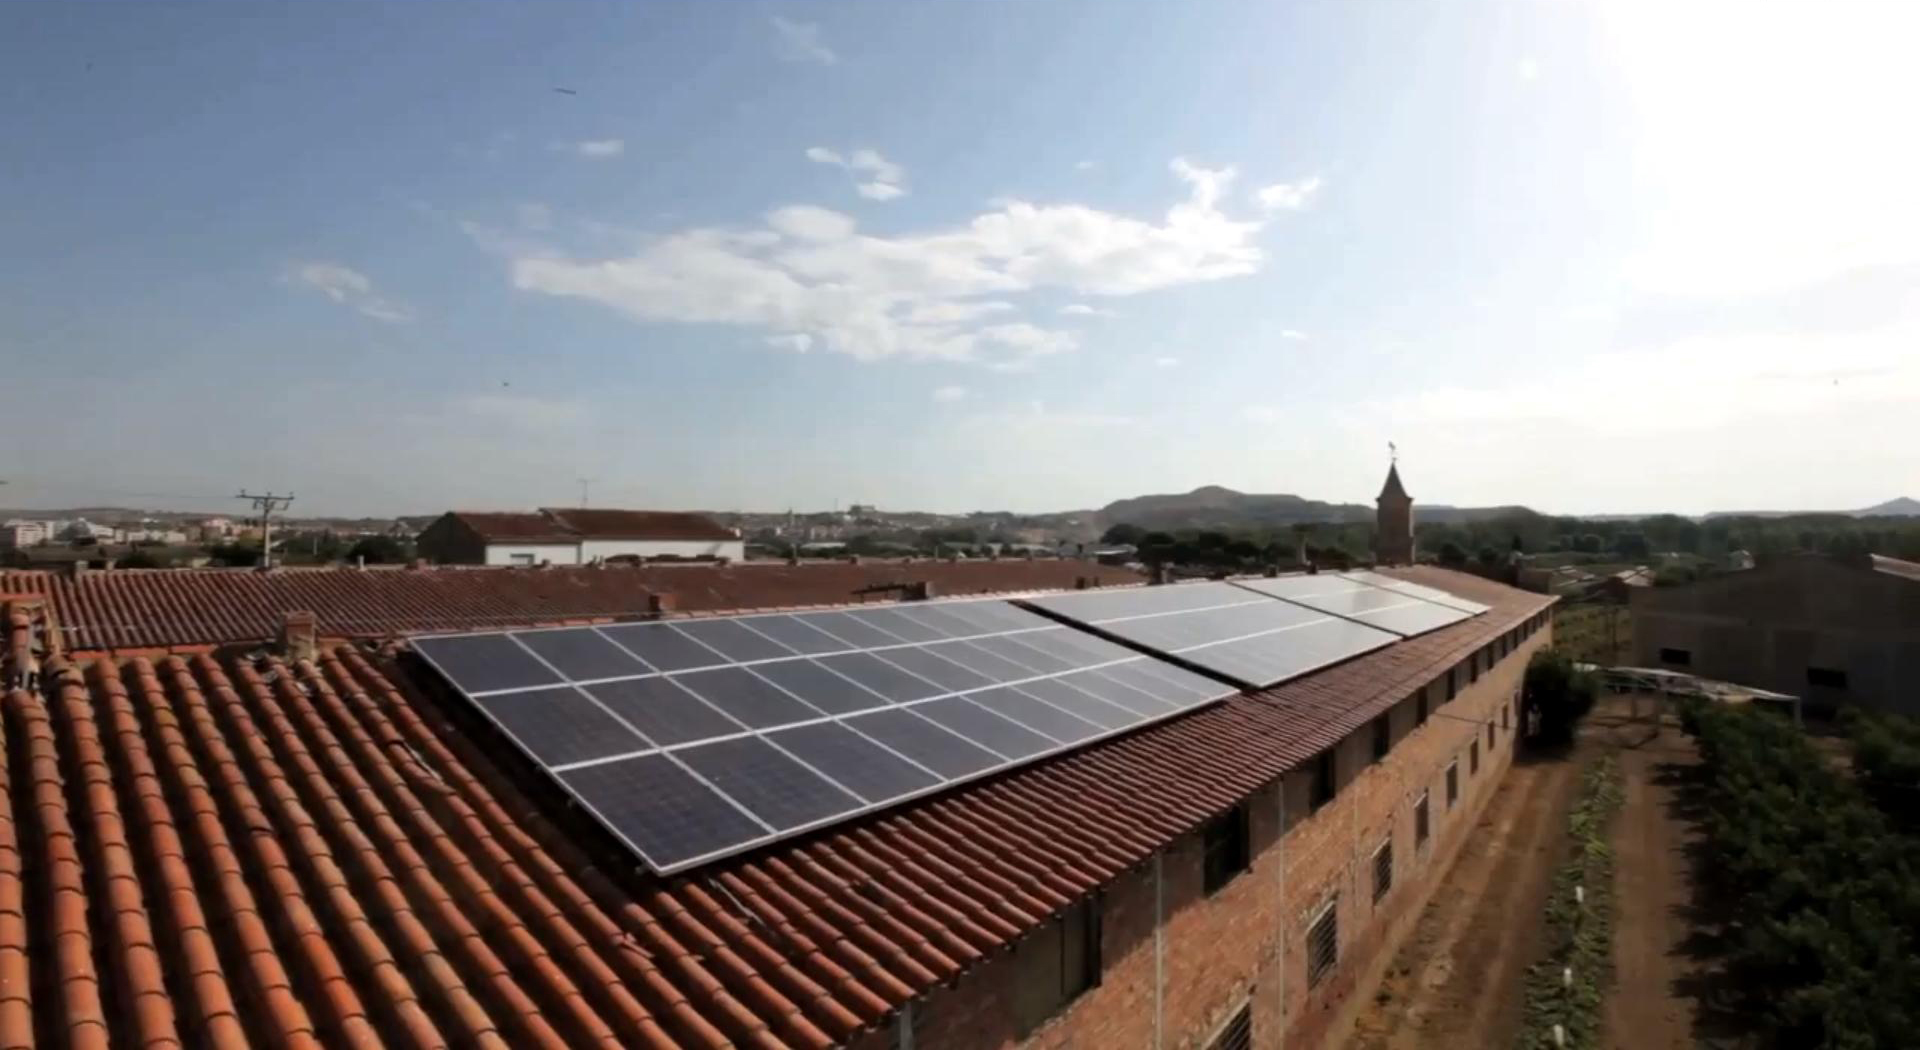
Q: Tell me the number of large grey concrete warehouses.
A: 1